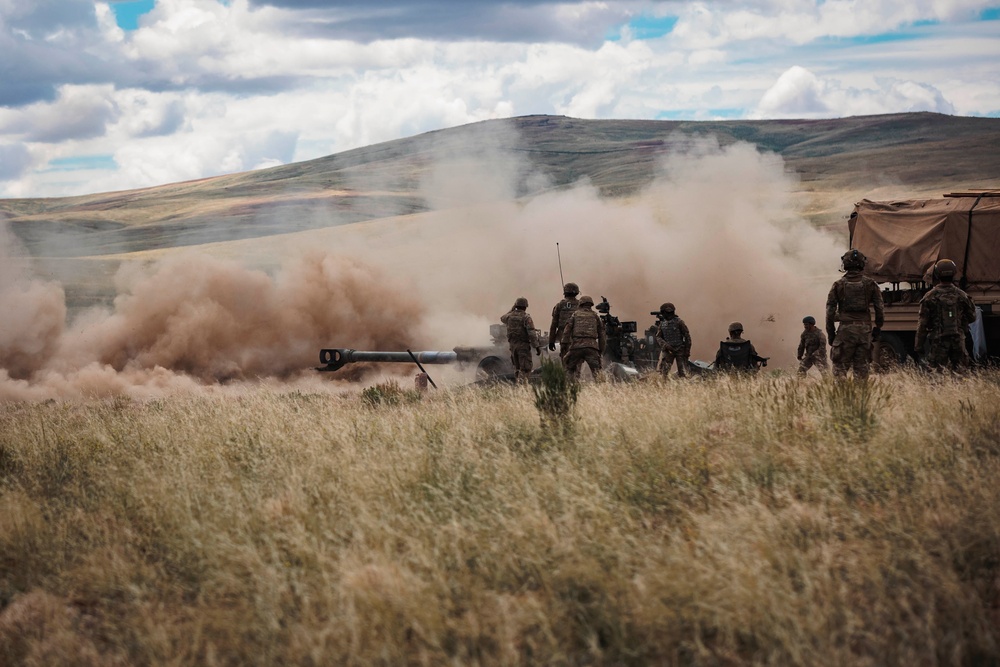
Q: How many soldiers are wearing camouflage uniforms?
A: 8